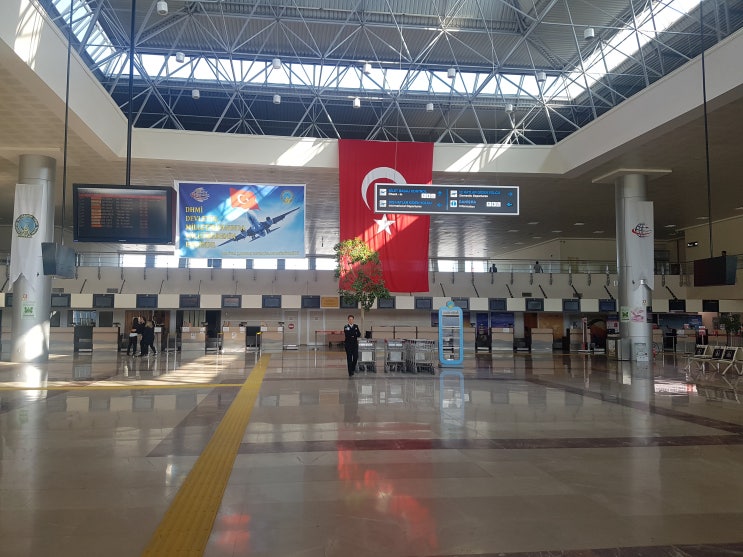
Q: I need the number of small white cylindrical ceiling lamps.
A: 12